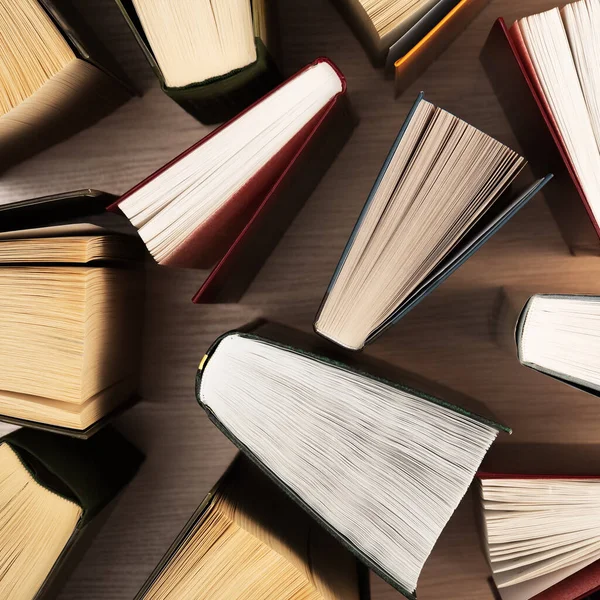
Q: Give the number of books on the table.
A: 12